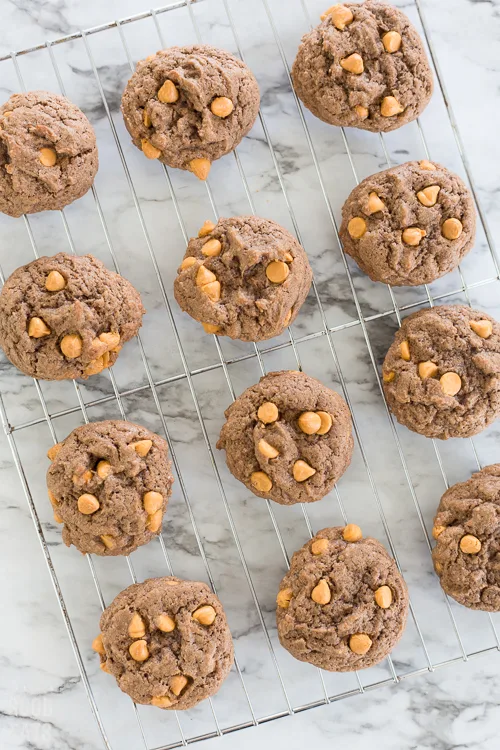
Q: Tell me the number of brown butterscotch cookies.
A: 12